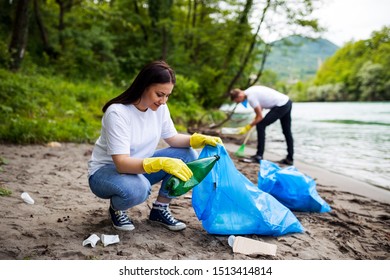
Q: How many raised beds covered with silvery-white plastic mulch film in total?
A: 0